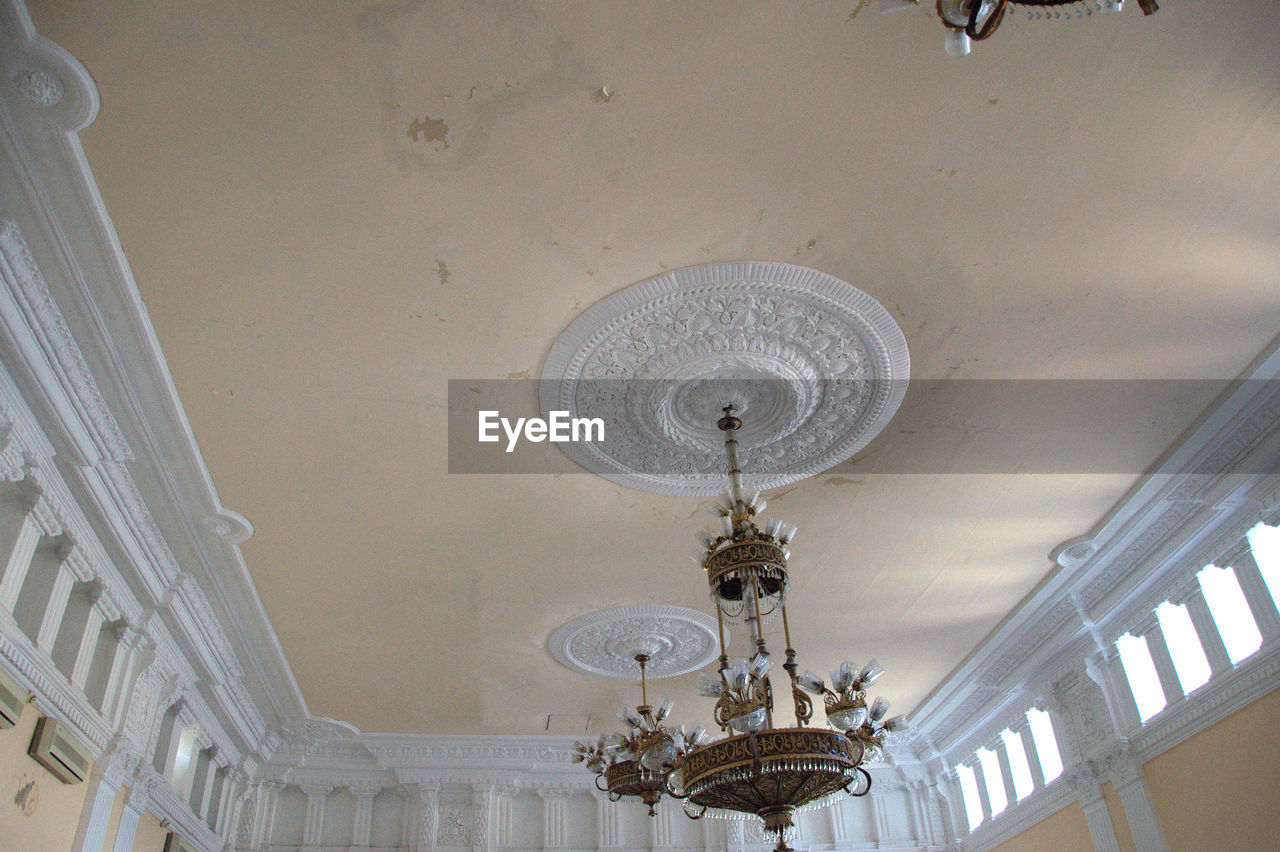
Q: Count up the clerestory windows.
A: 8